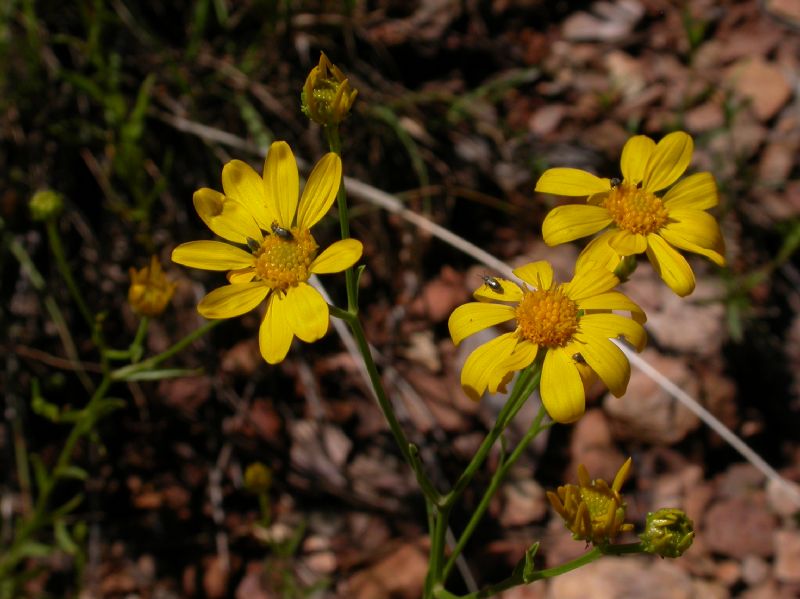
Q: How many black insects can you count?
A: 5